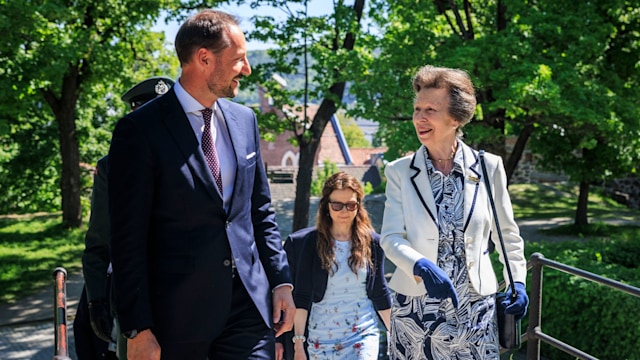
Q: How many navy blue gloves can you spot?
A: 2